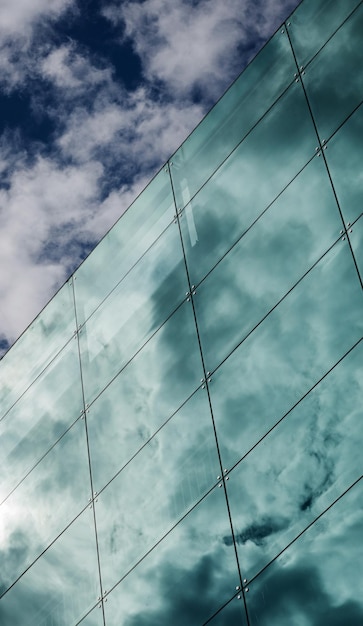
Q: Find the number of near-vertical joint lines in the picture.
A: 3